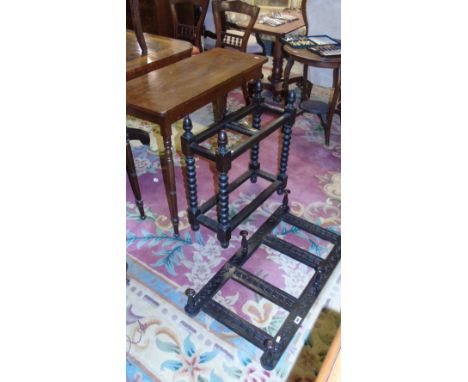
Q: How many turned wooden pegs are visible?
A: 5